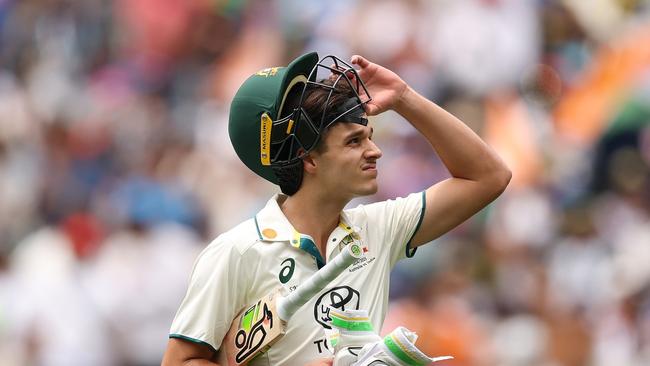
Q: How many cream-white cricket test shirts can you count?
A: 1